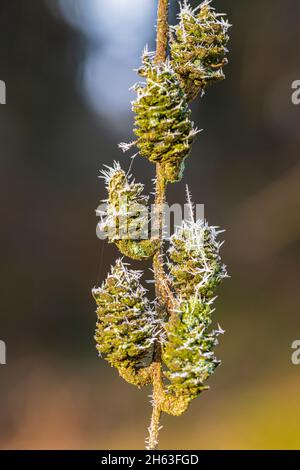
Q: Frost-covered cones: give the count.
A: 6